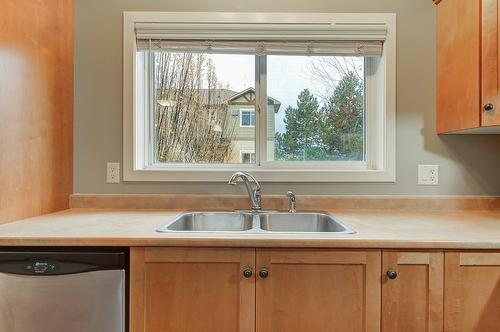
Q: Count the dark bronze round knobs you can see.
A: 4